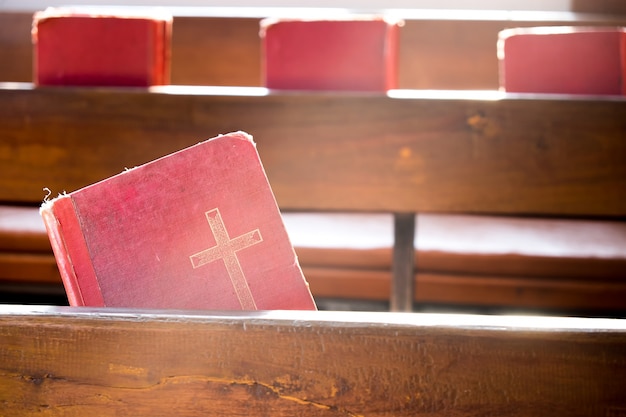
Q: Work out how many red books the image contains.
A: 4